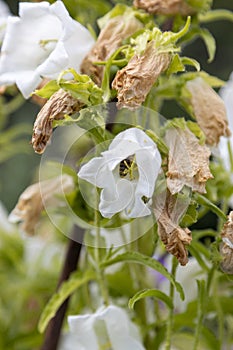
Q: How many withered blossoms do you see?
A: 9